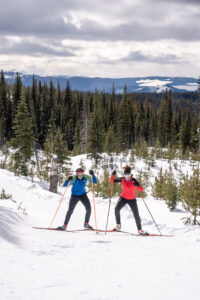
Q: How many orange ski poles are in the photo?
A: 2